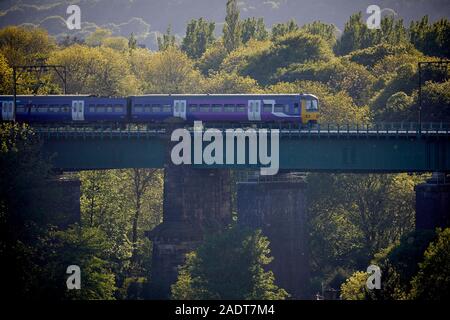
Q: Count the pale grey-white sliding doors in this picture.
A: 4